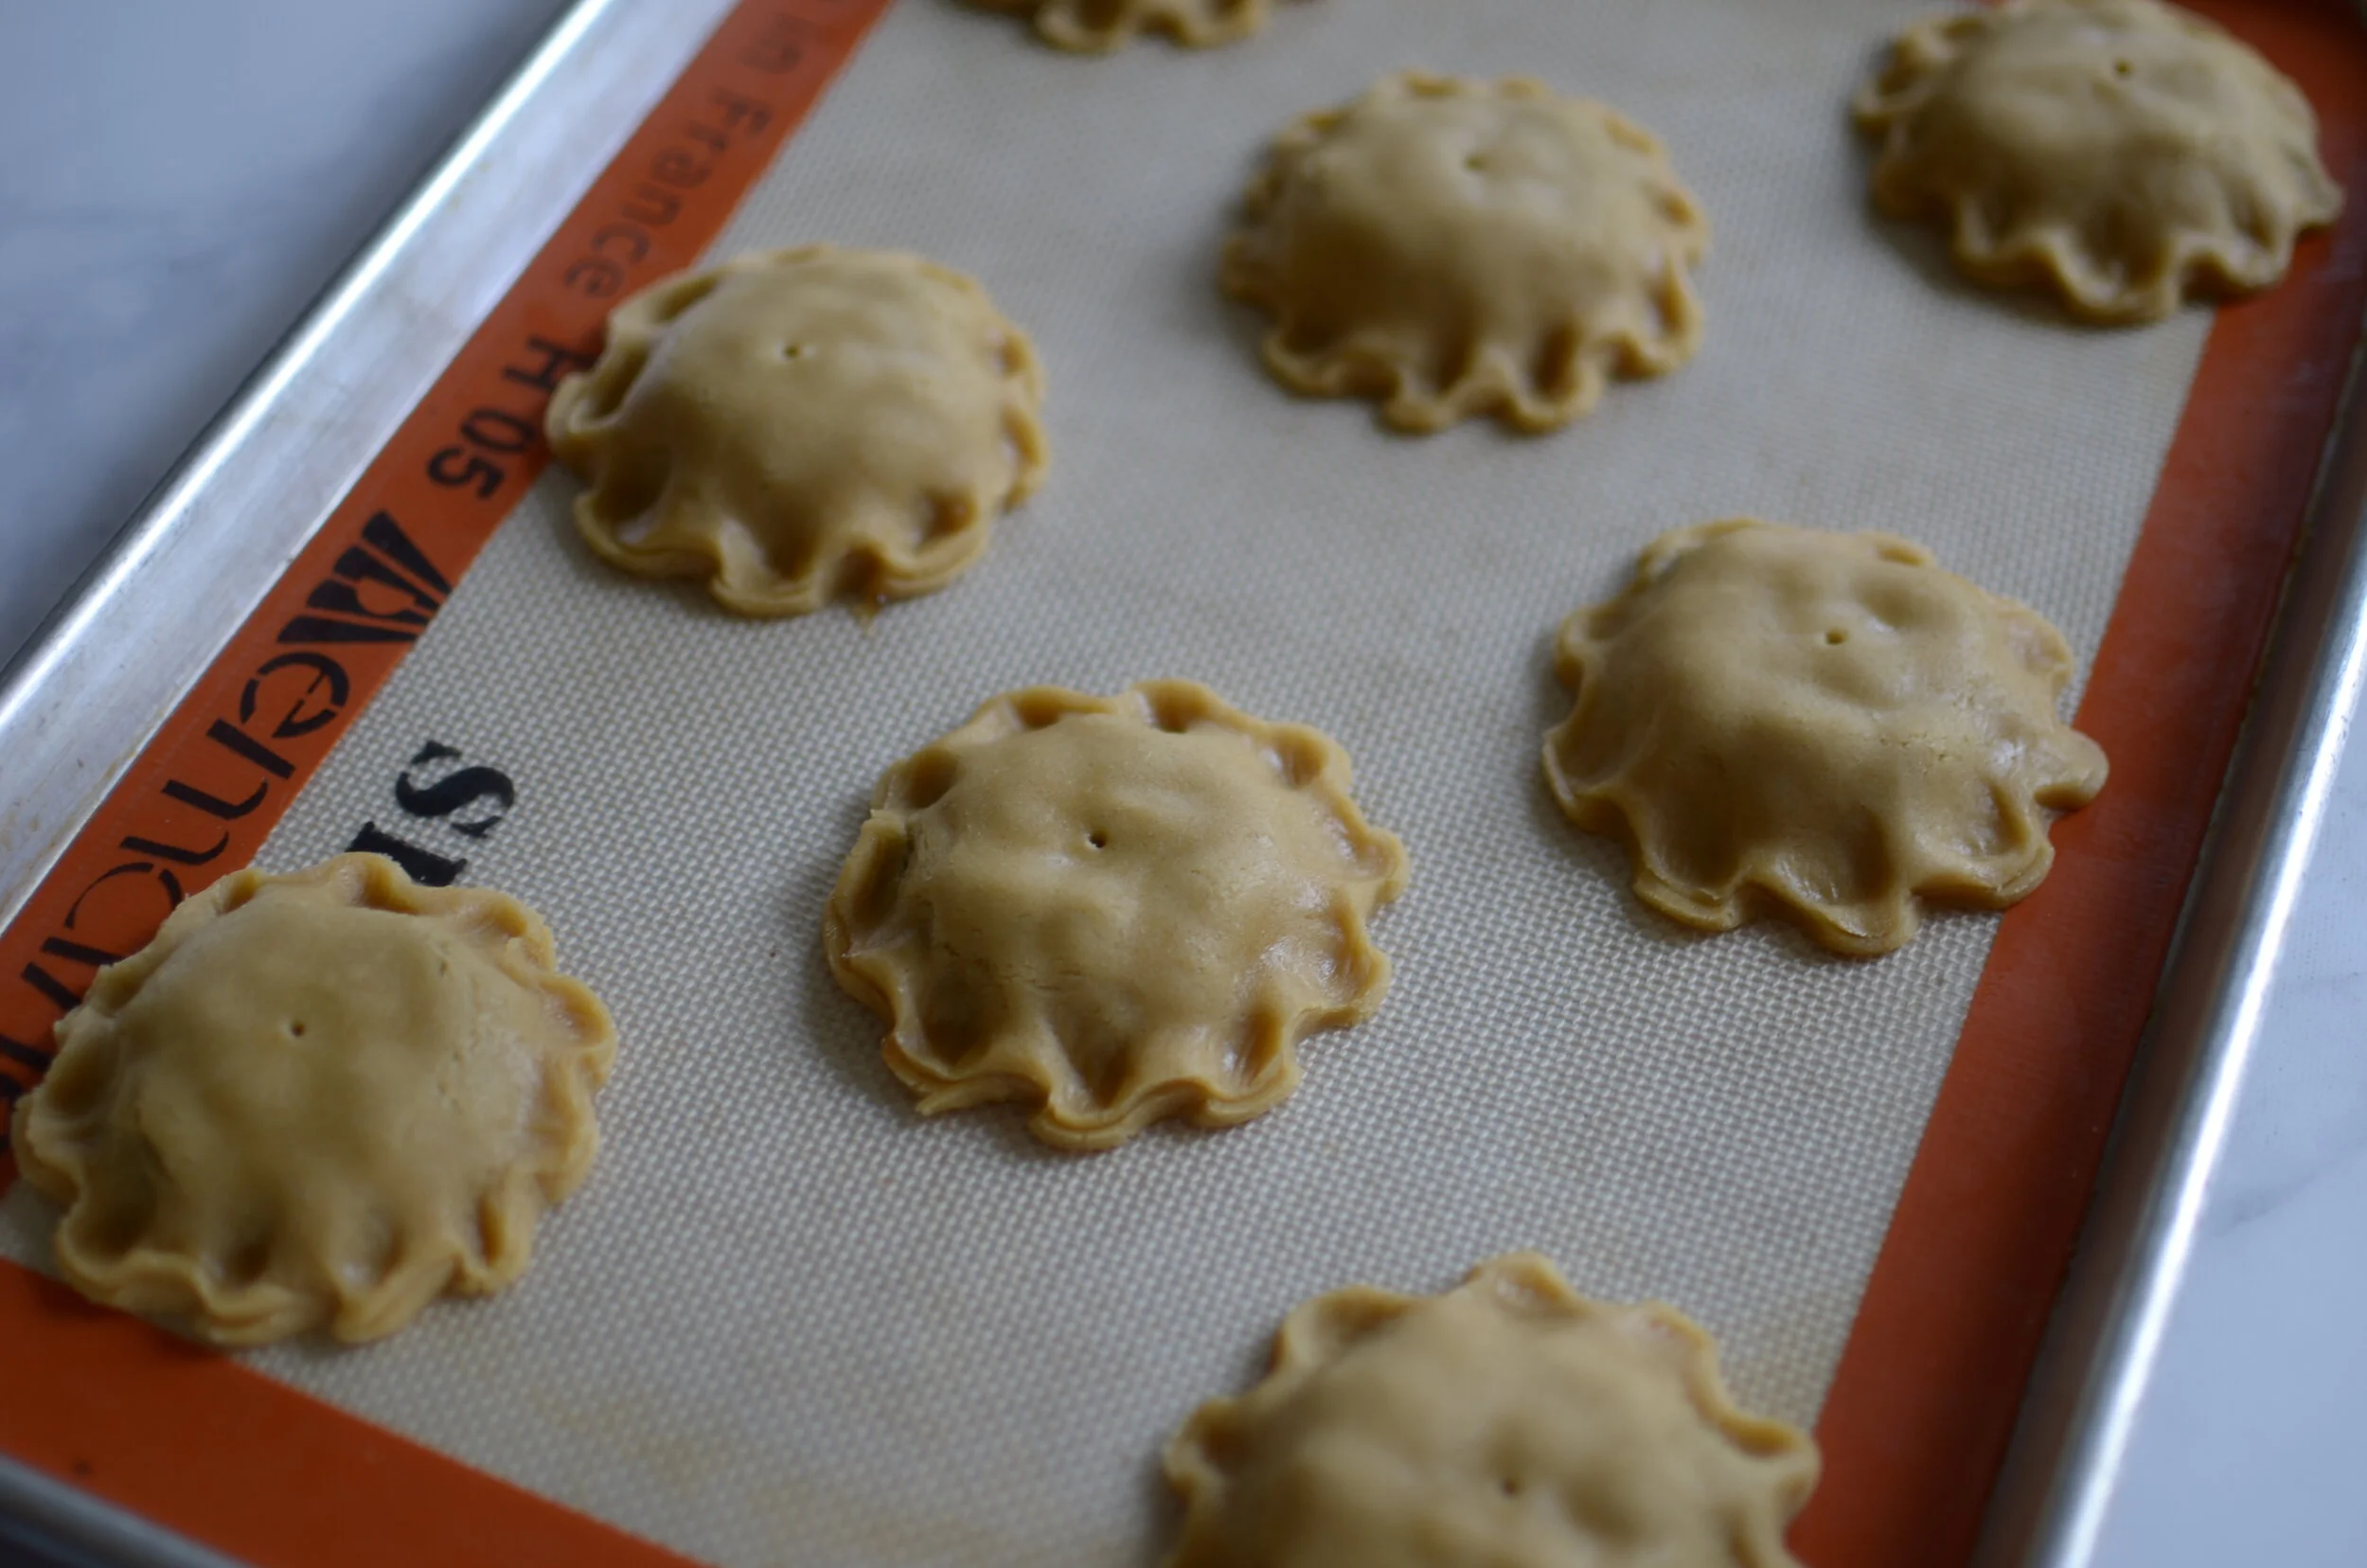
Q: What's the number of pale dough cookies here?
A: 8